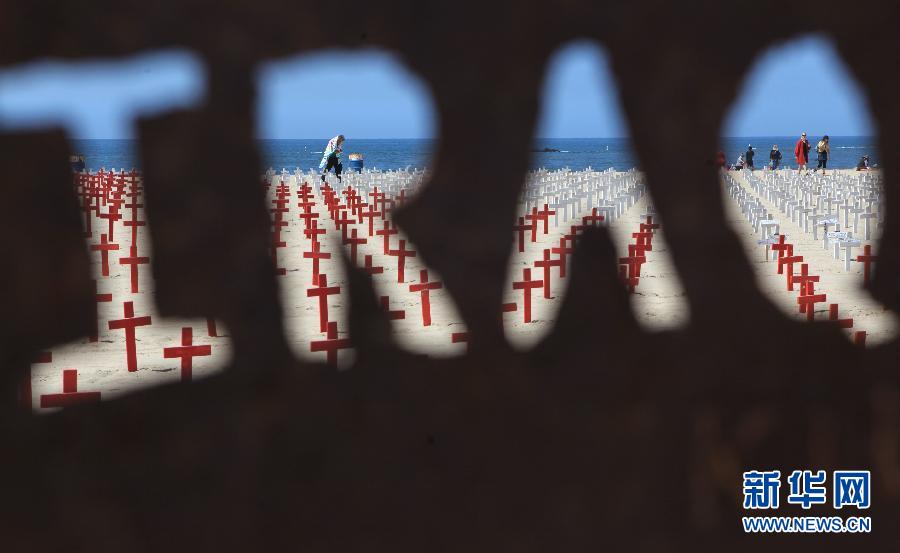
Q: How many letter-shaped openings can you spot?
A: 4